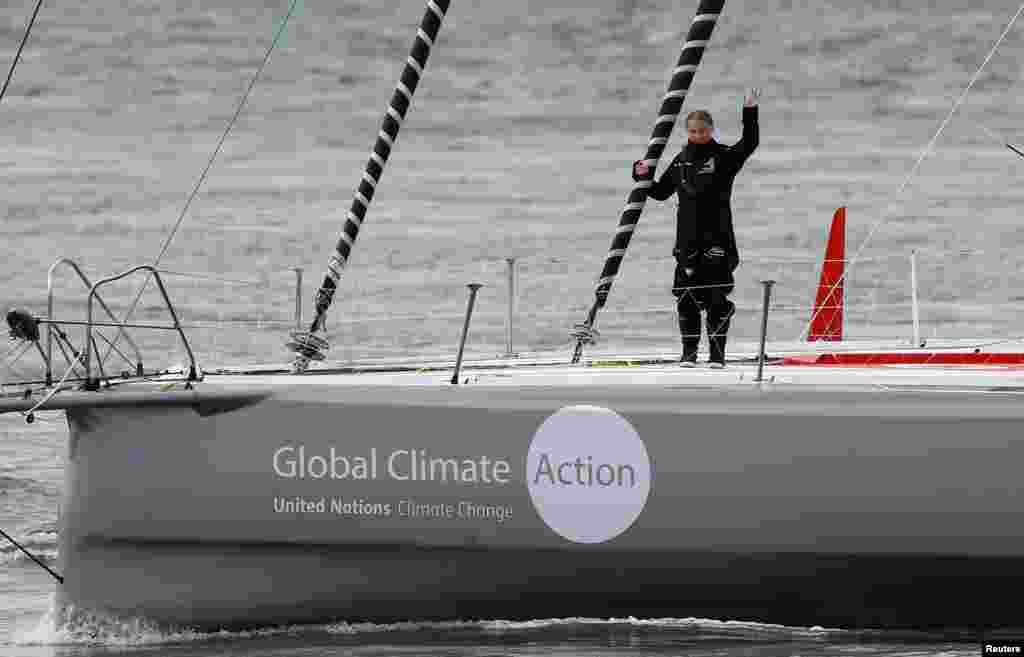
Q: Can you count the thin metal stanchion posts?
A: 5